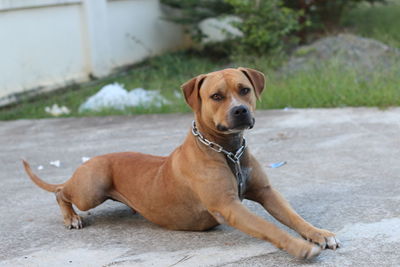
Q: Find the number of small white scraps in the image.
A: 3